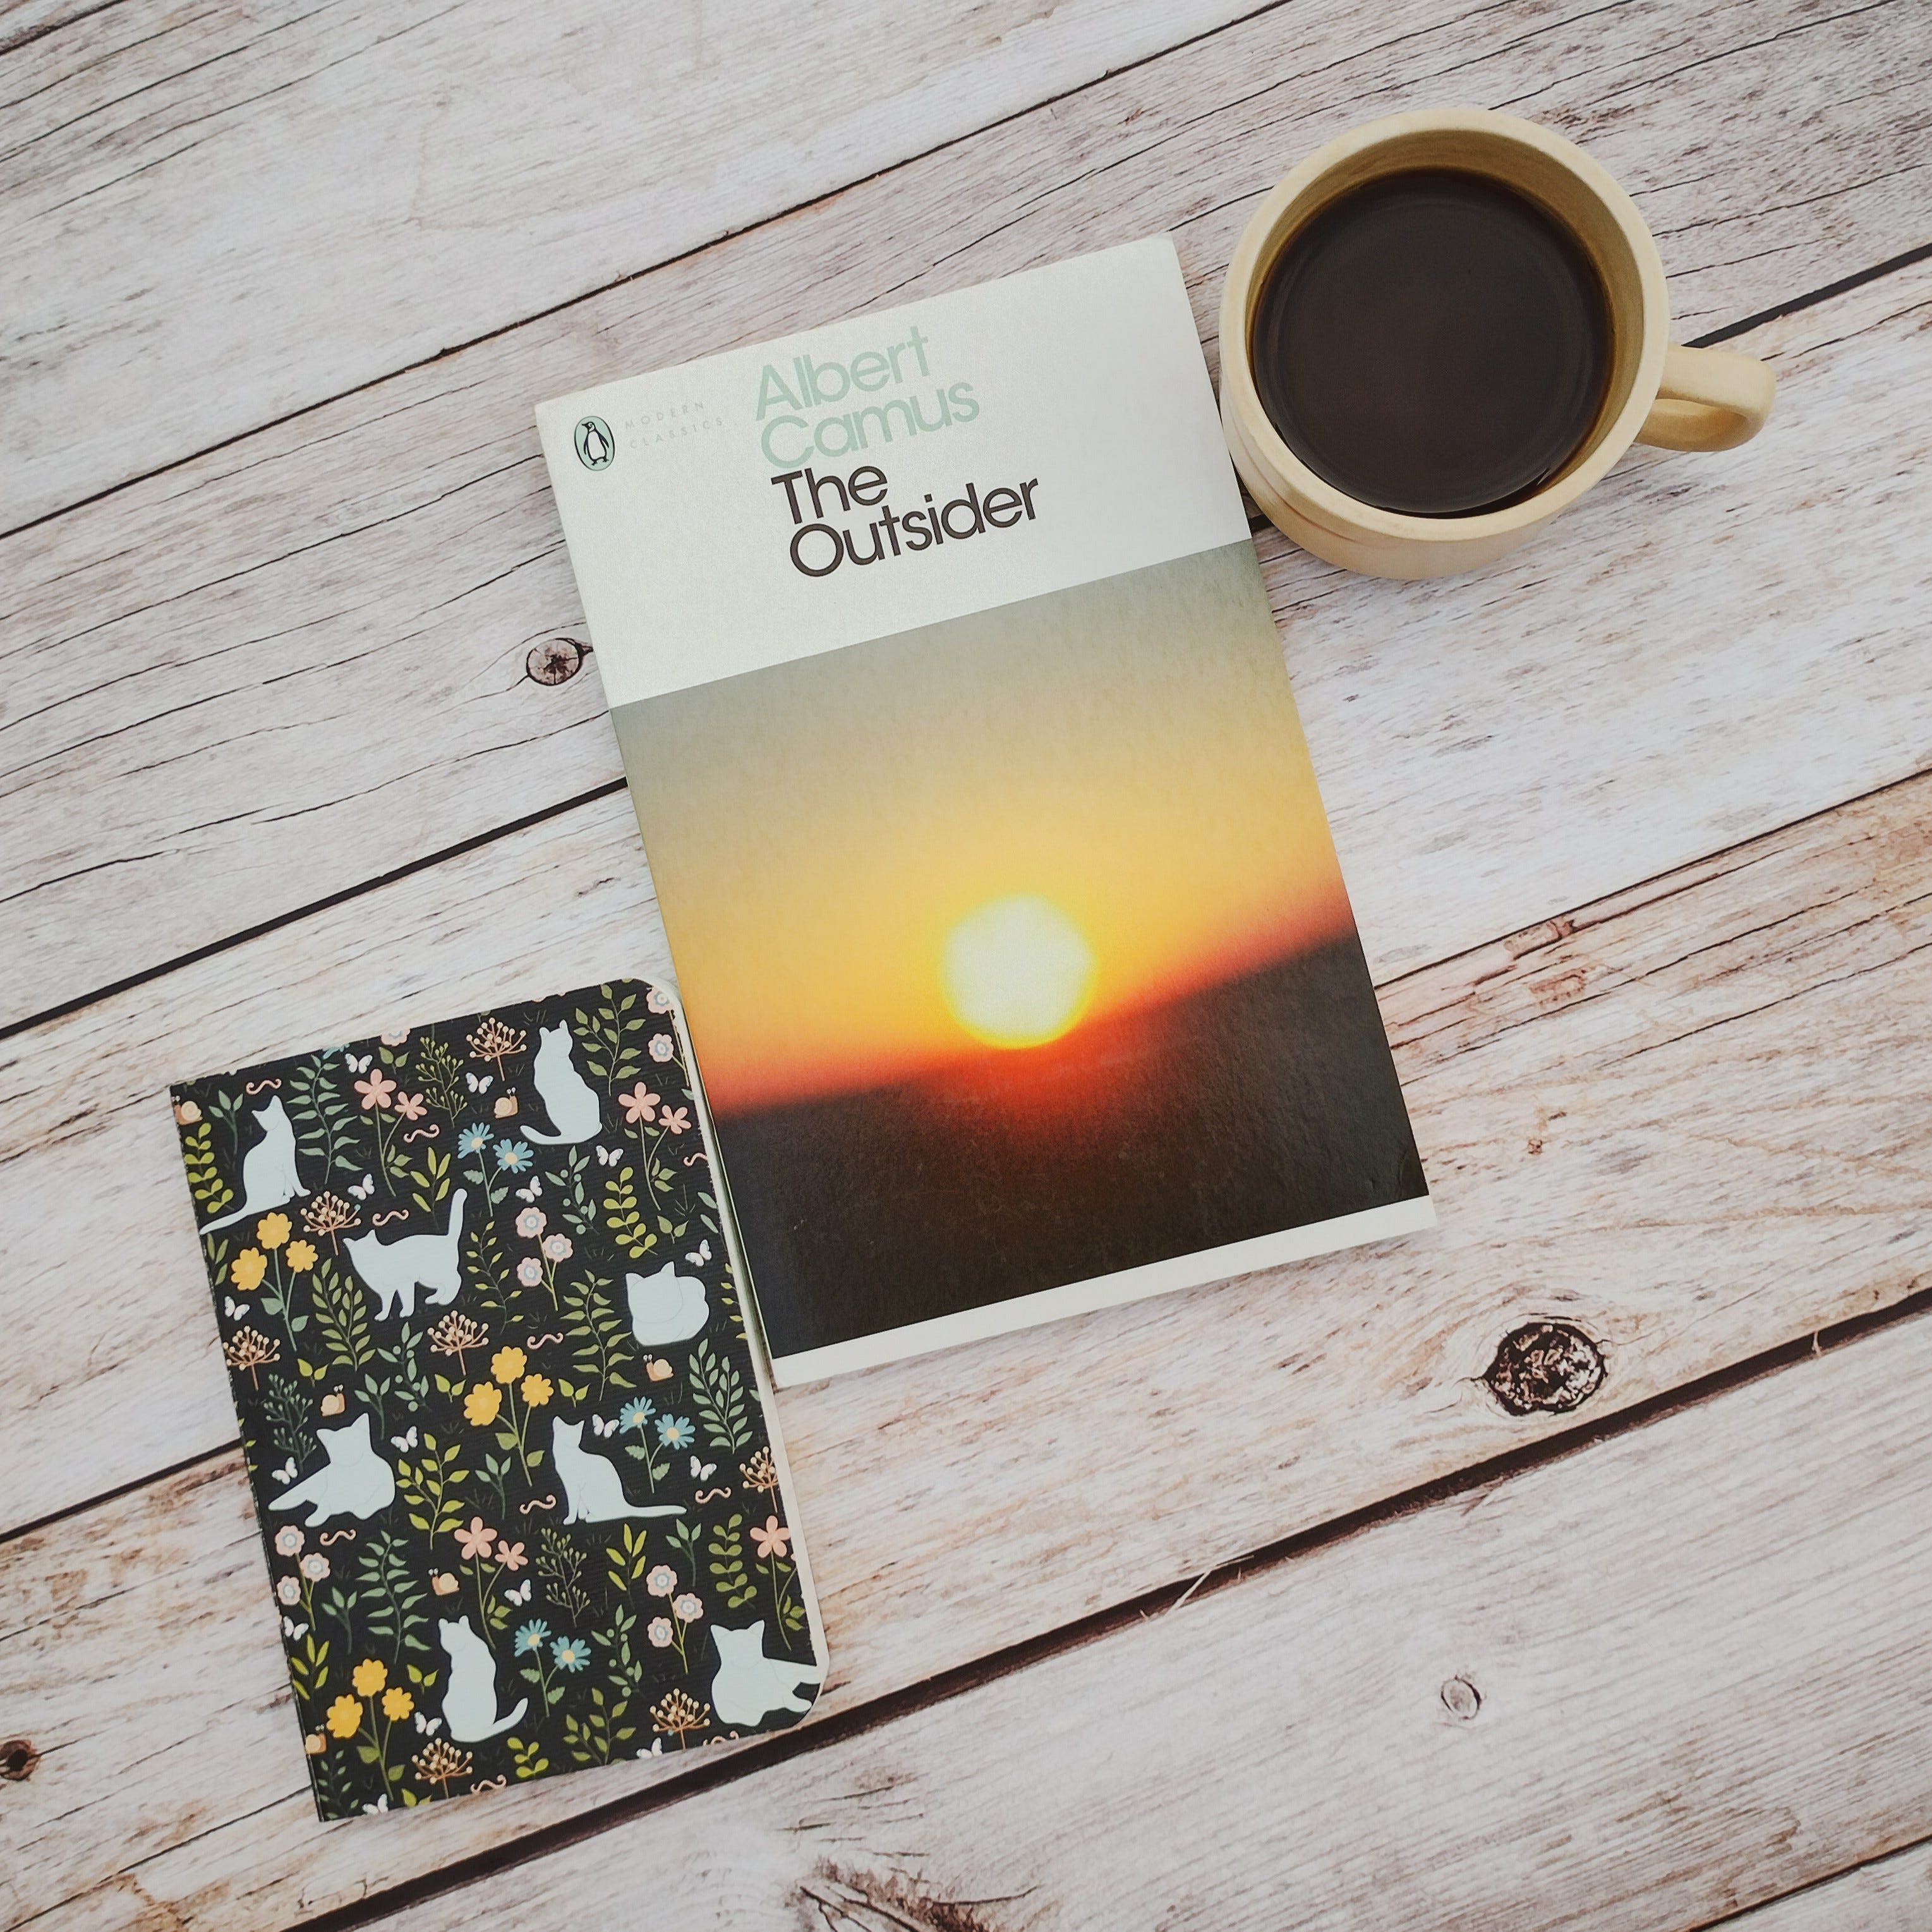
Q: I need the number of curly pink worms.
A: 10